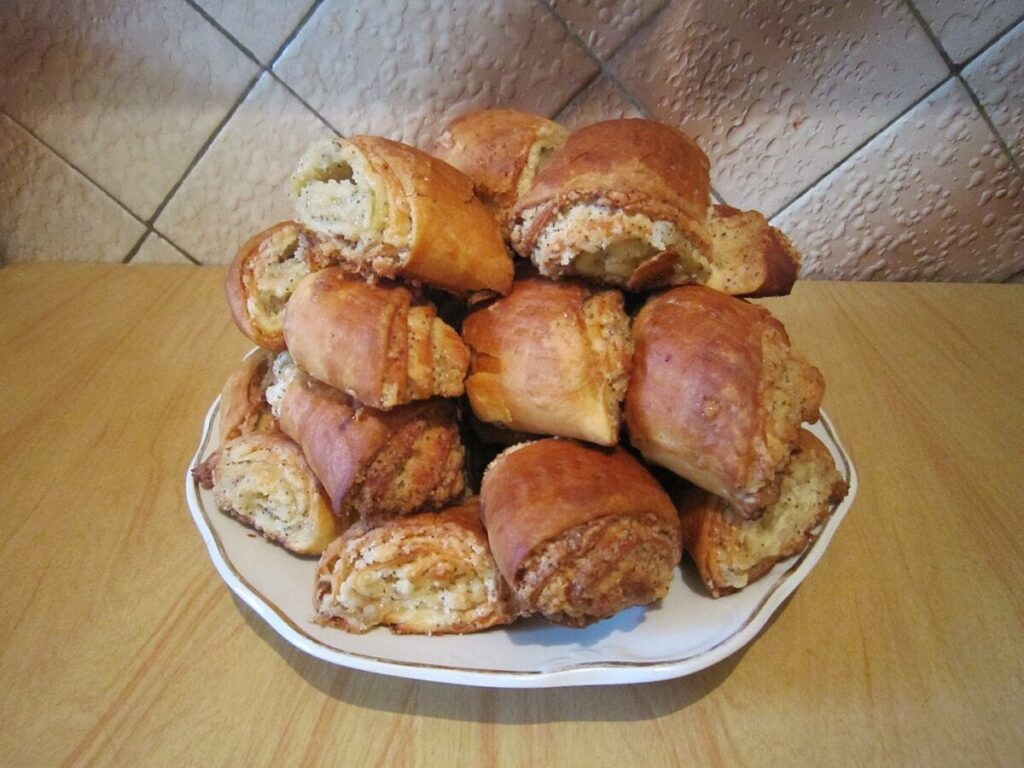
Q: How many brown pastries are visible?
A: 14